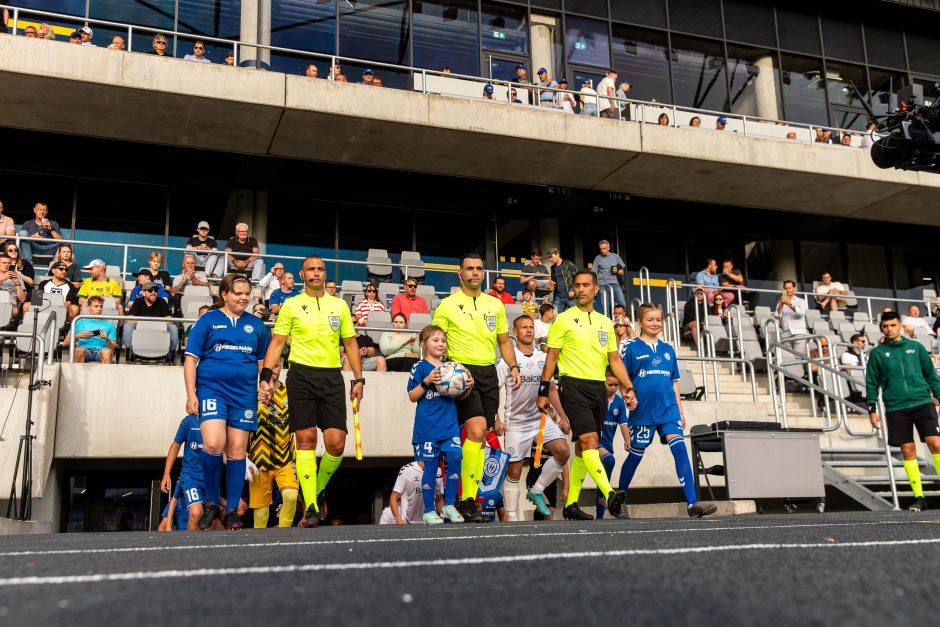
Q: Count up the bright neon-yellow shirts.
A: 3